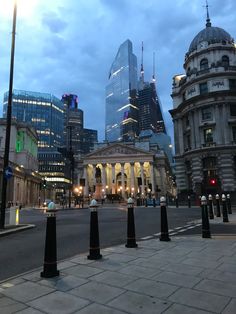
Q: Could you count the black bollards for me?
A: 9